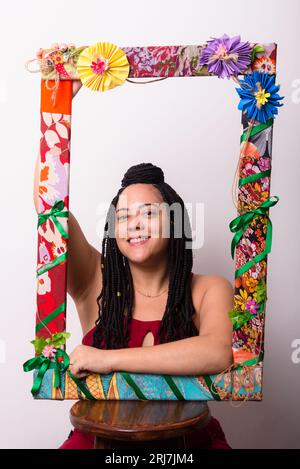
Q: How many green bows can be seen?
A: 3